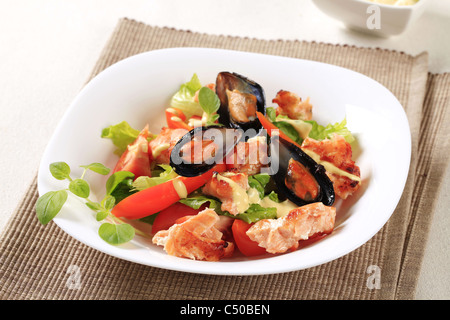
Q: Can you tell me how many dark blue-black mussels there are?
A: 3